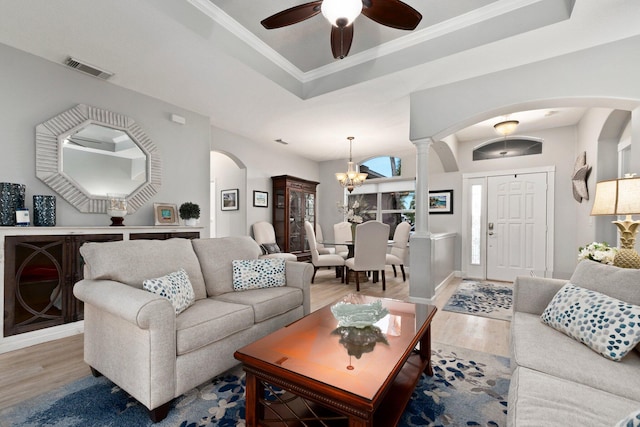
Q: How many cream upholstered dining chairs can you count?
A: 6